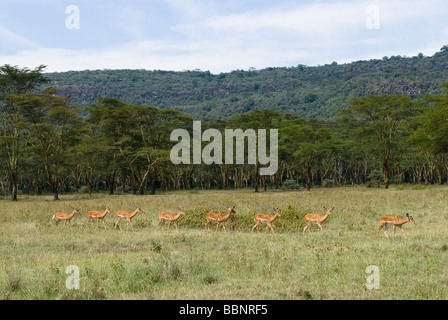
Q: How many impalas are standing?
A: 8